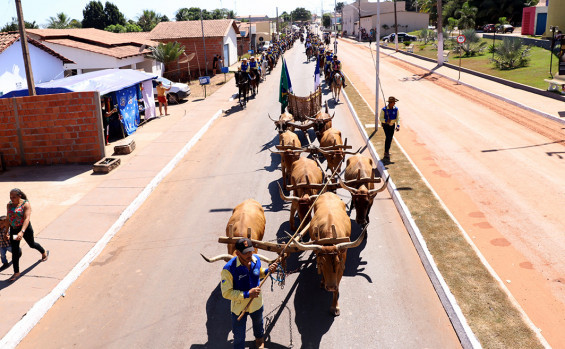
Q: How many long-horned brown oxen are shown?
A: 8